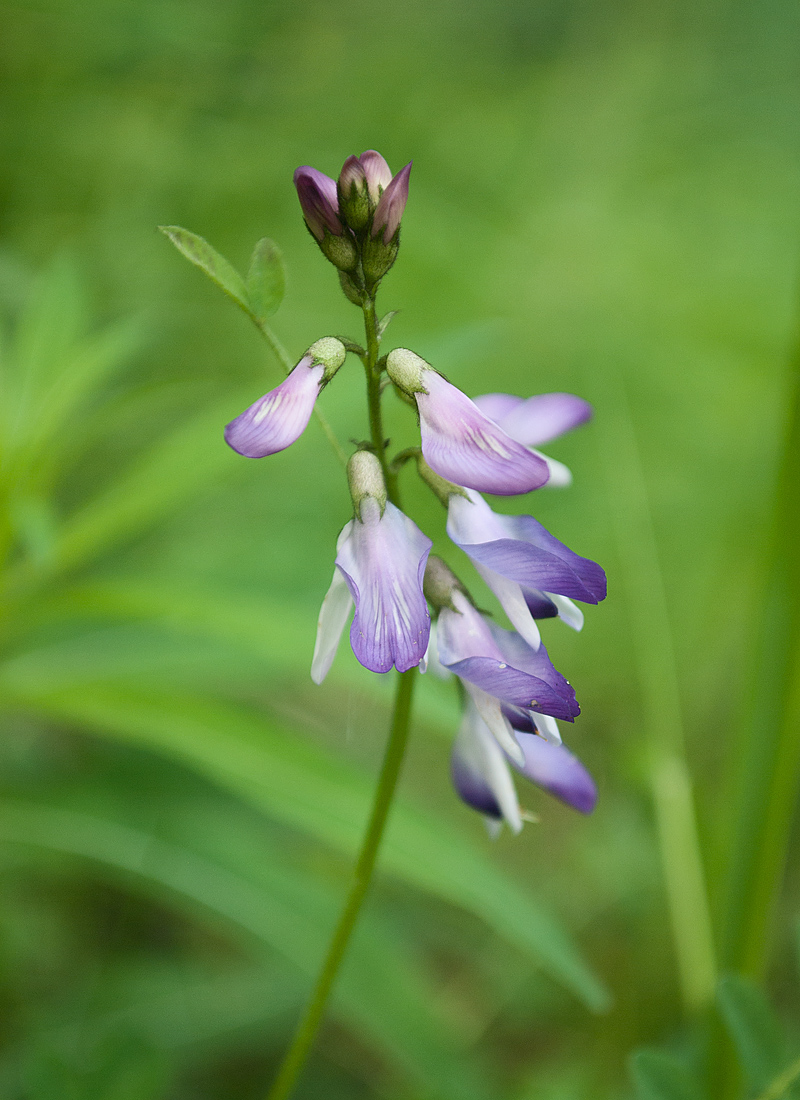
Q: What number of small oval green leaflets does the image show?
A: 2